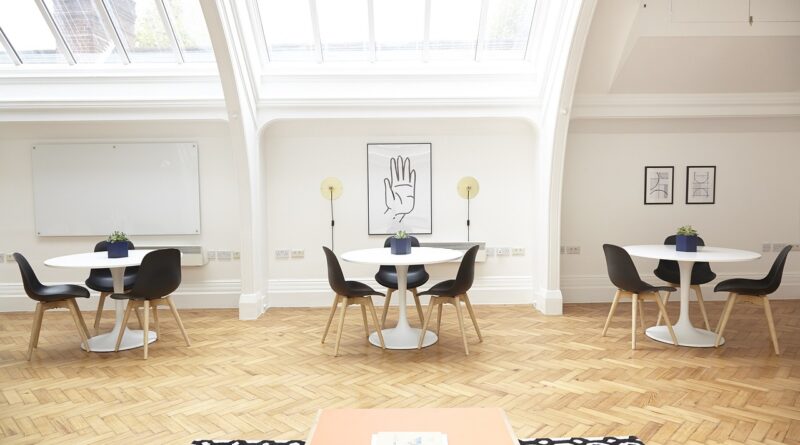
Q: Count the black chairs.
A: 9